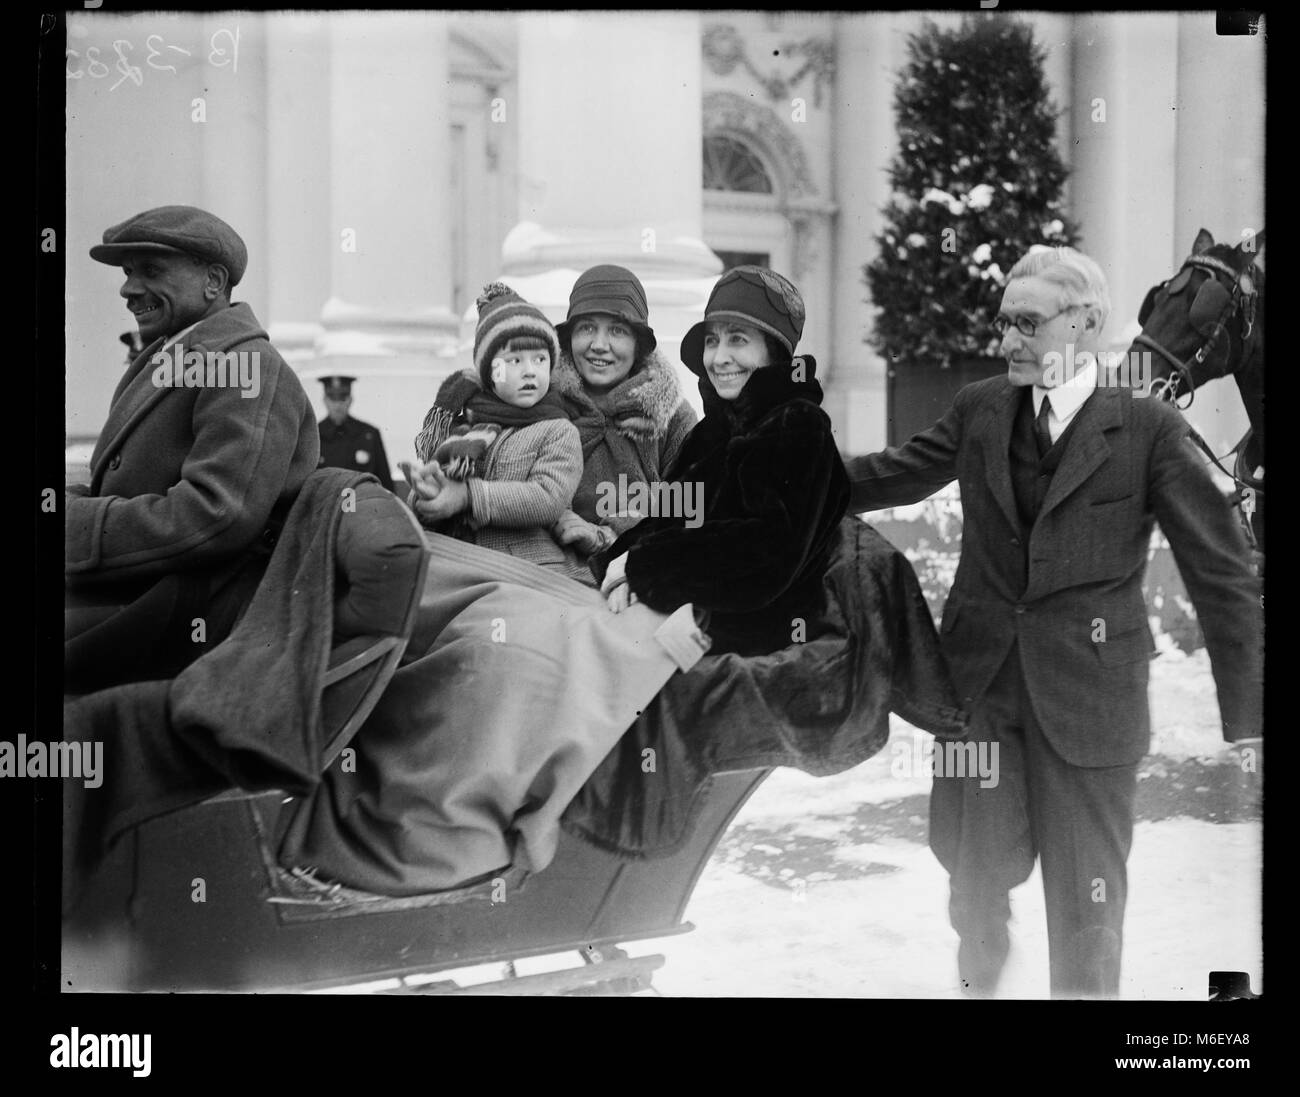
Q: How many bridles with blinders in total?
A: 1